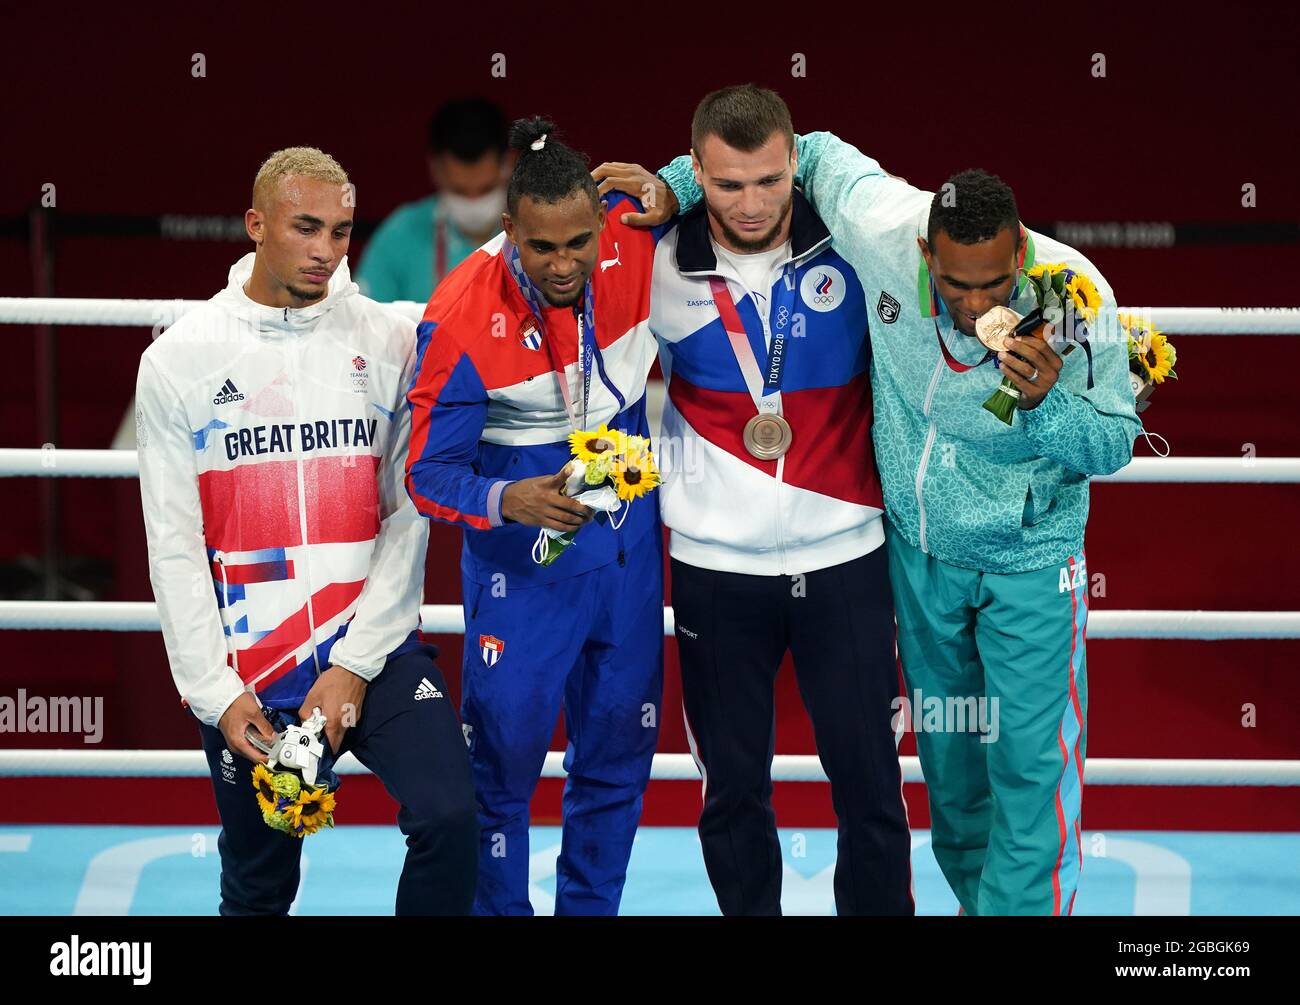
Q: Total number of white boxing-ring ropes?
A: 4